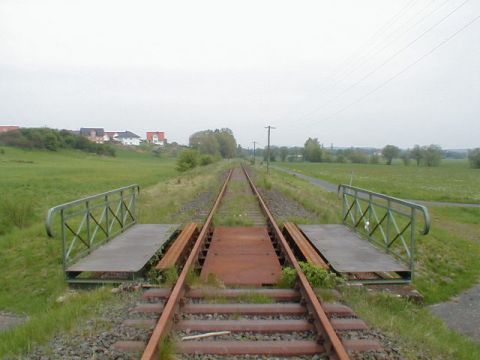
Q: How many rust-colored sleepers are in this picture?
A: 4